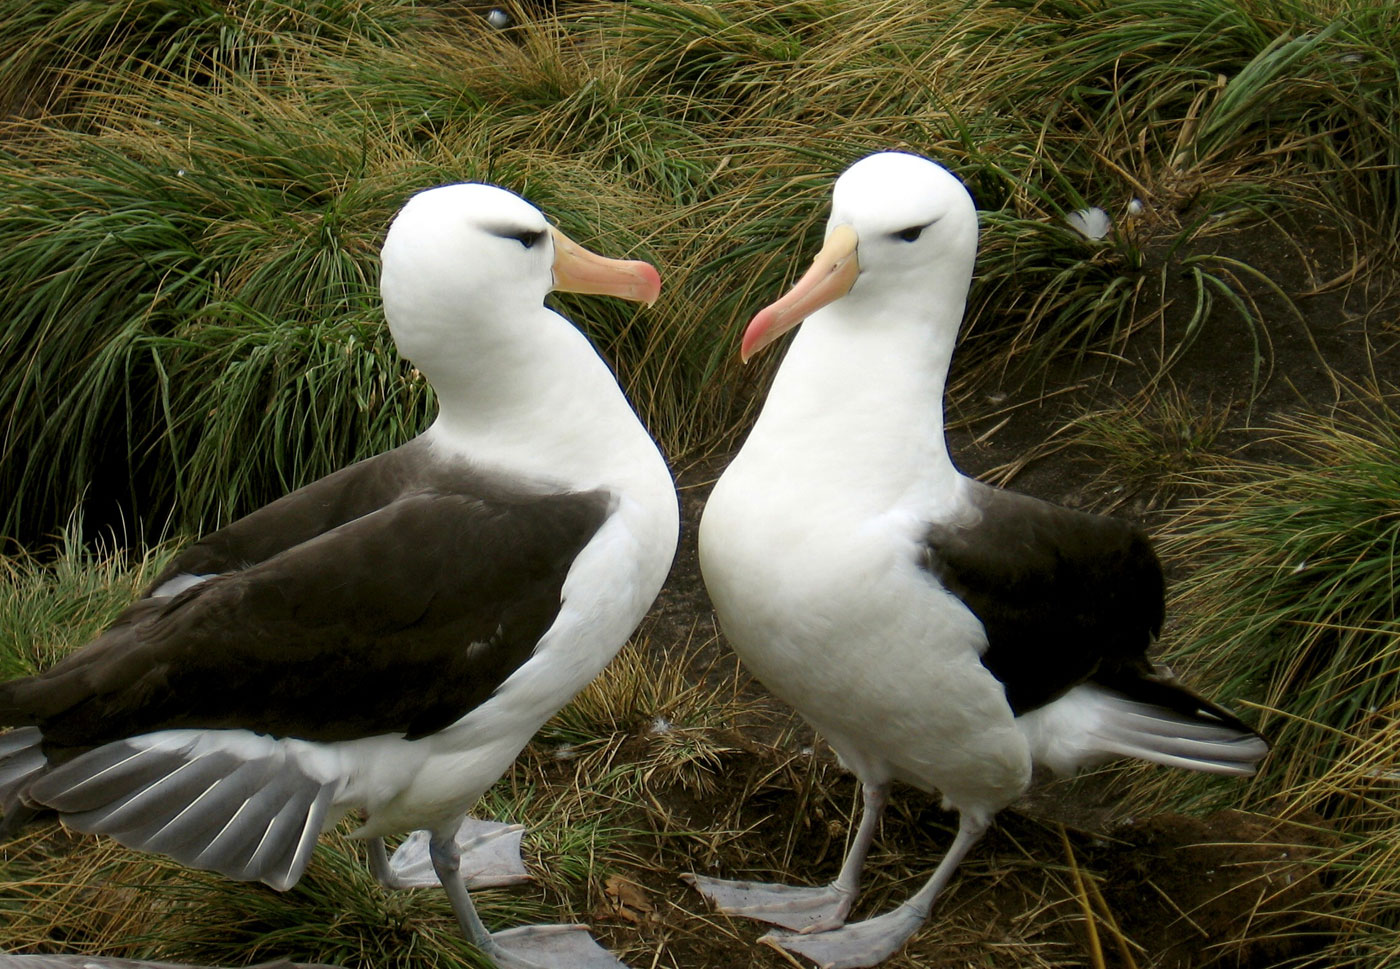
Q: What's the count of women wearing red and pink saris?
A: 0